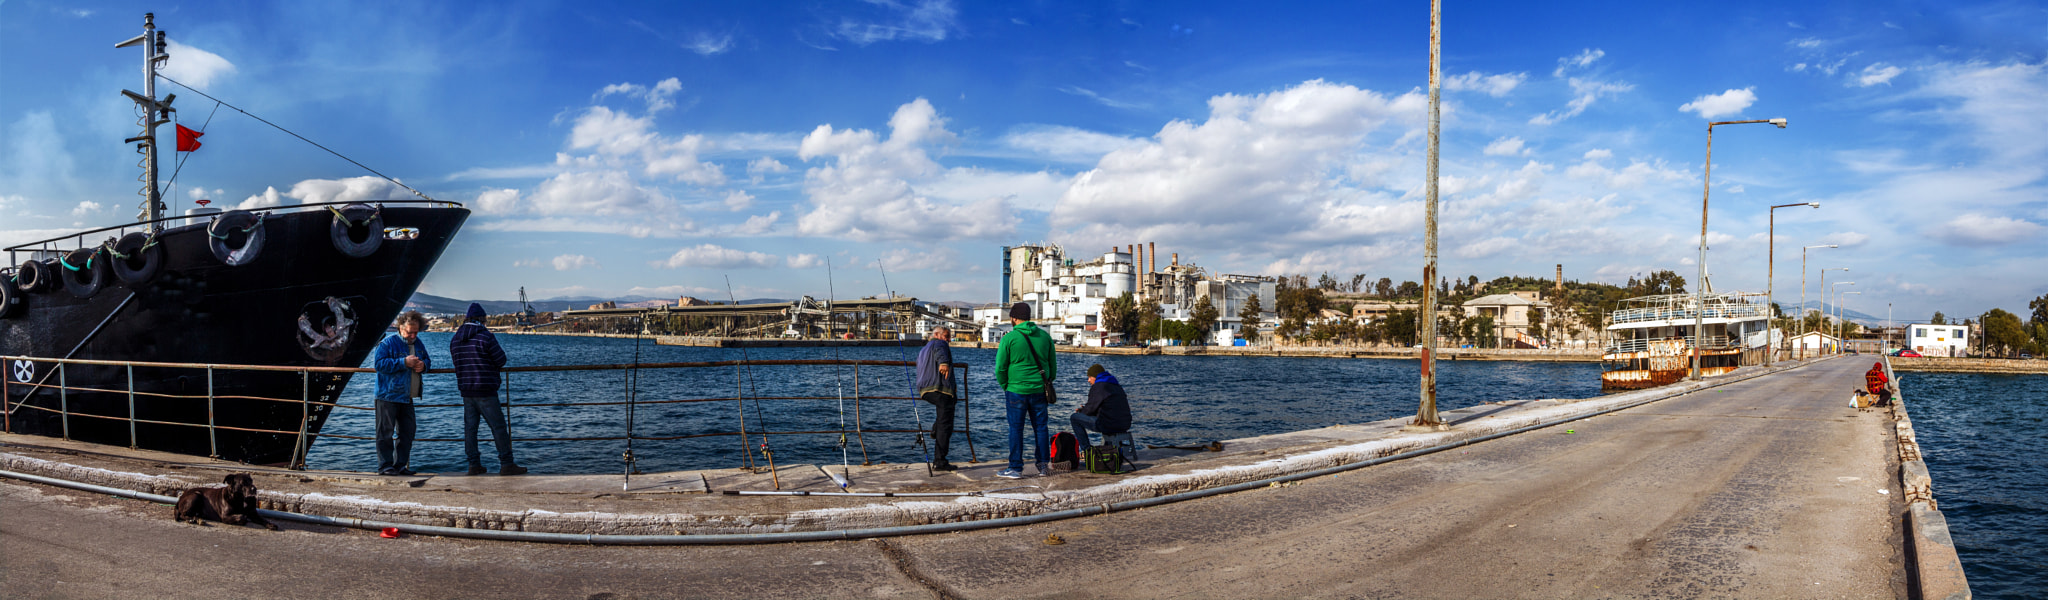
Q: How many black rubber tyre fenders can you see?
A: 6